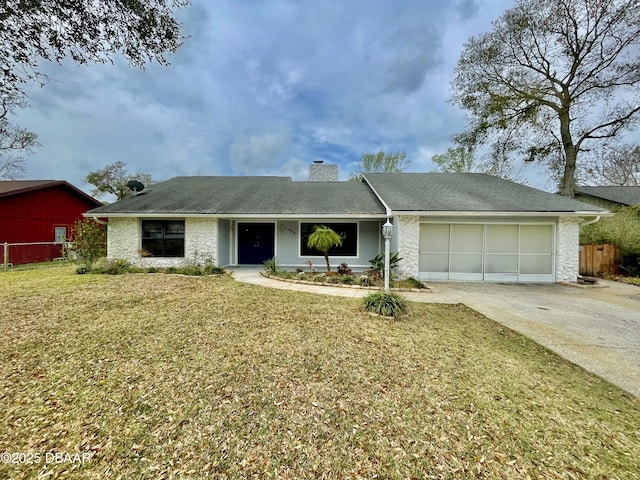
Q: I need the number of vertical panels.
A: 4